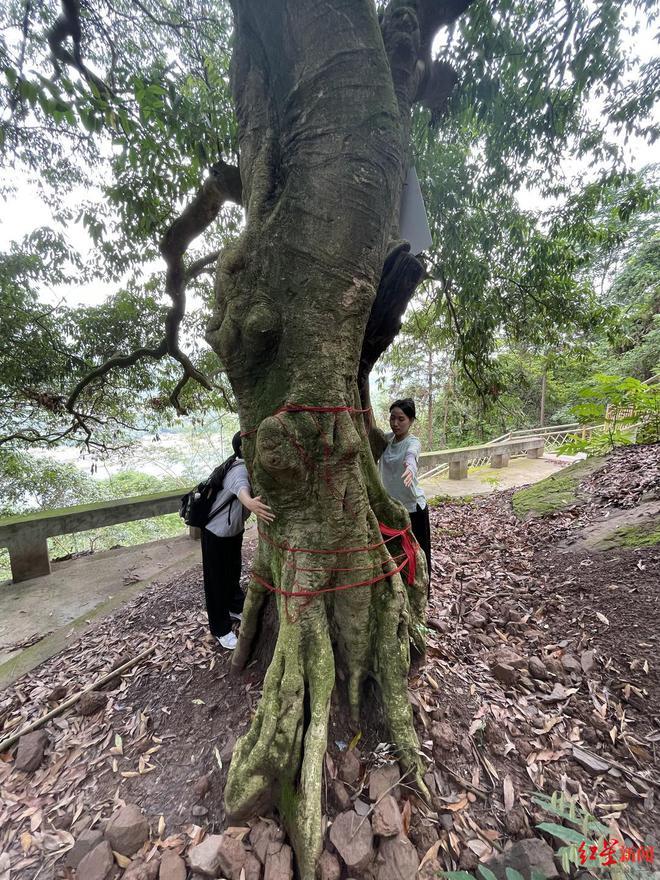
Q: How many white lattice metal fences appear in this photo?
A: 1